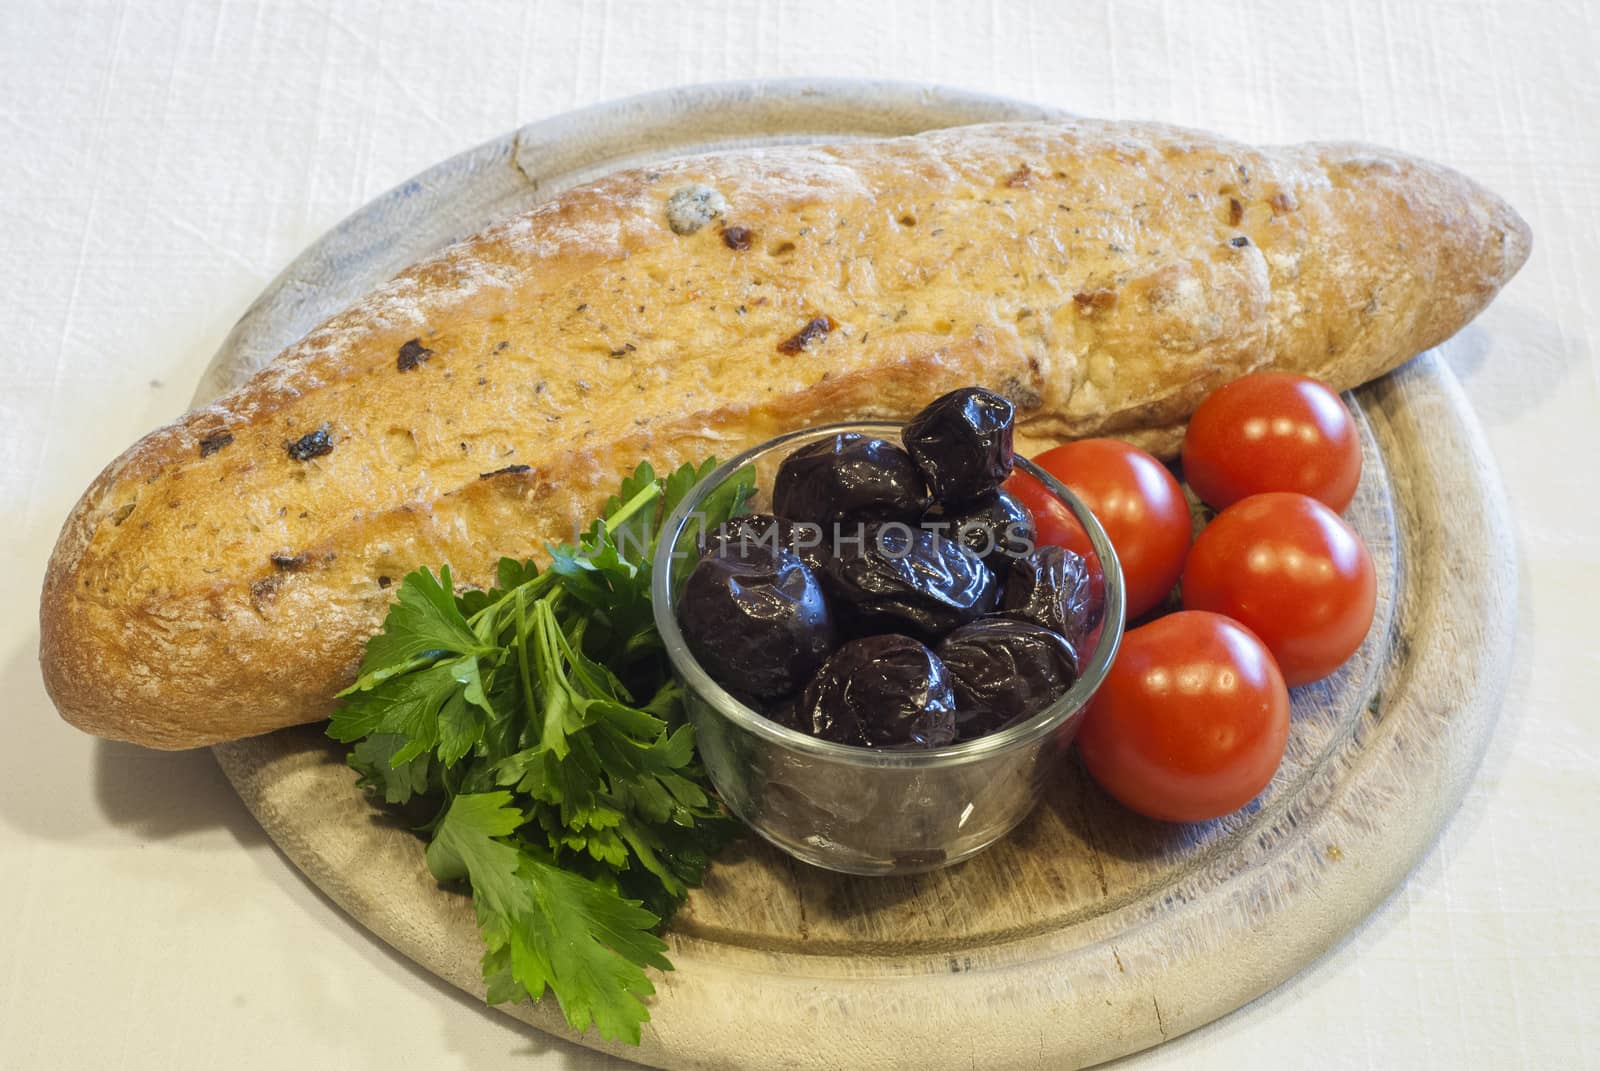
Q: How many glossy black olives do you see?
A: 9